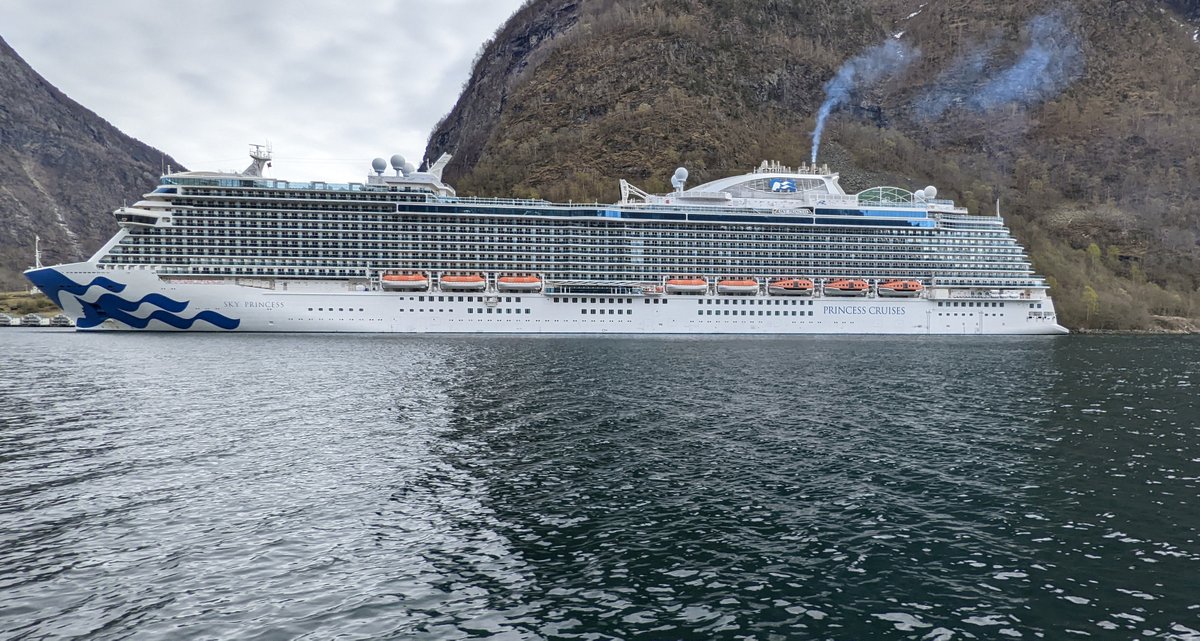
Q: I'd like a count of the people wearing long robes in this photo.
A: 0